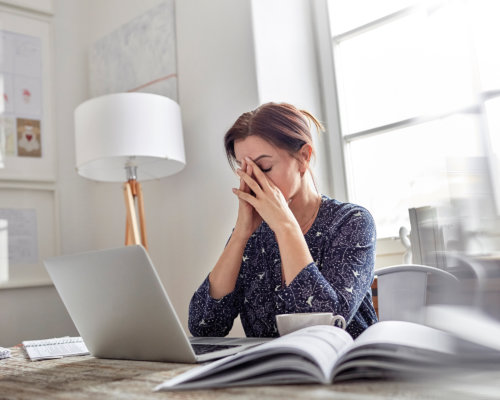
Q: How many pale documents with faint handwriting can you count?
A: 1